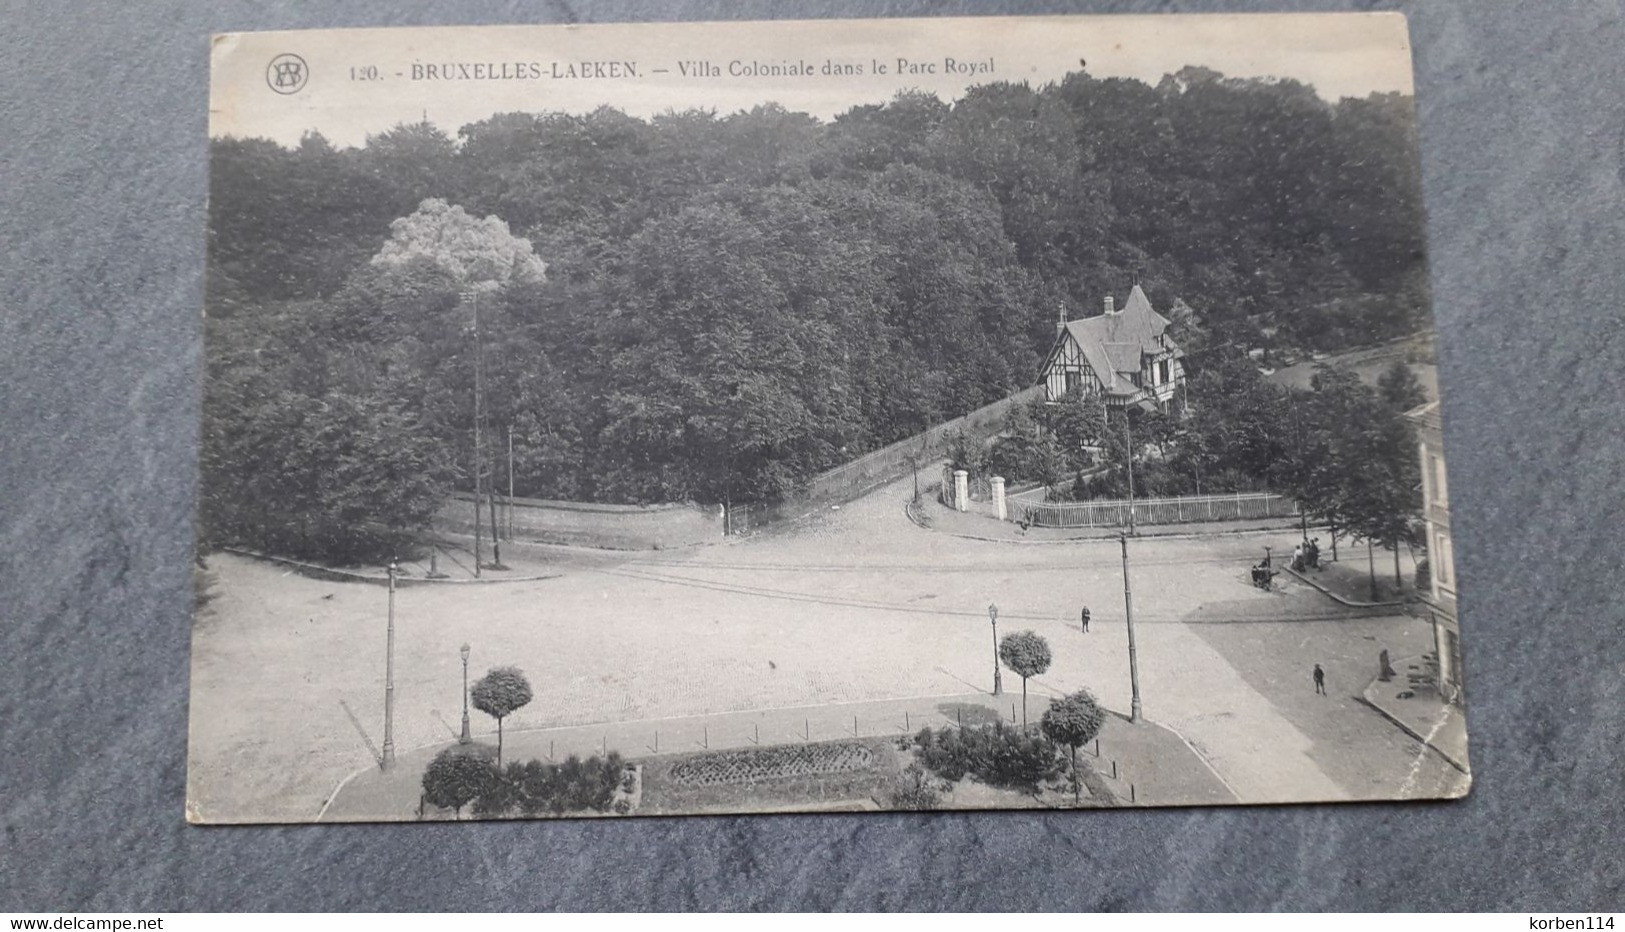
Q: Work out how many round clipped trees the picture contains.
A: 4